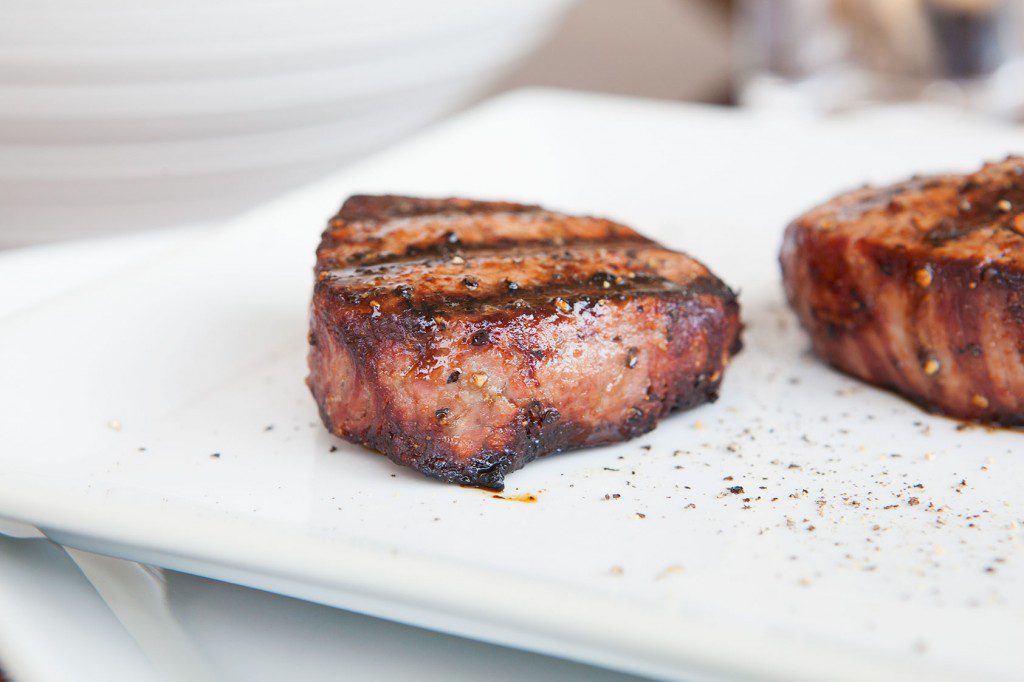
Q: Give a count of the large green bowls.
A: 0